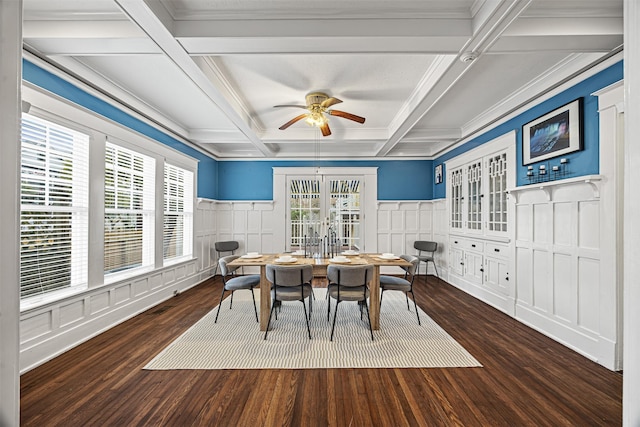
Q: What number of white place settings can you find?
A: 6